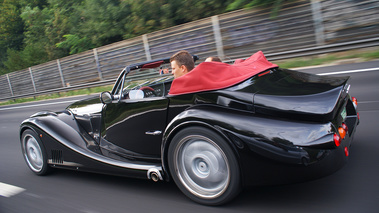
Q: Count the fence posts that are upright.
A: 7